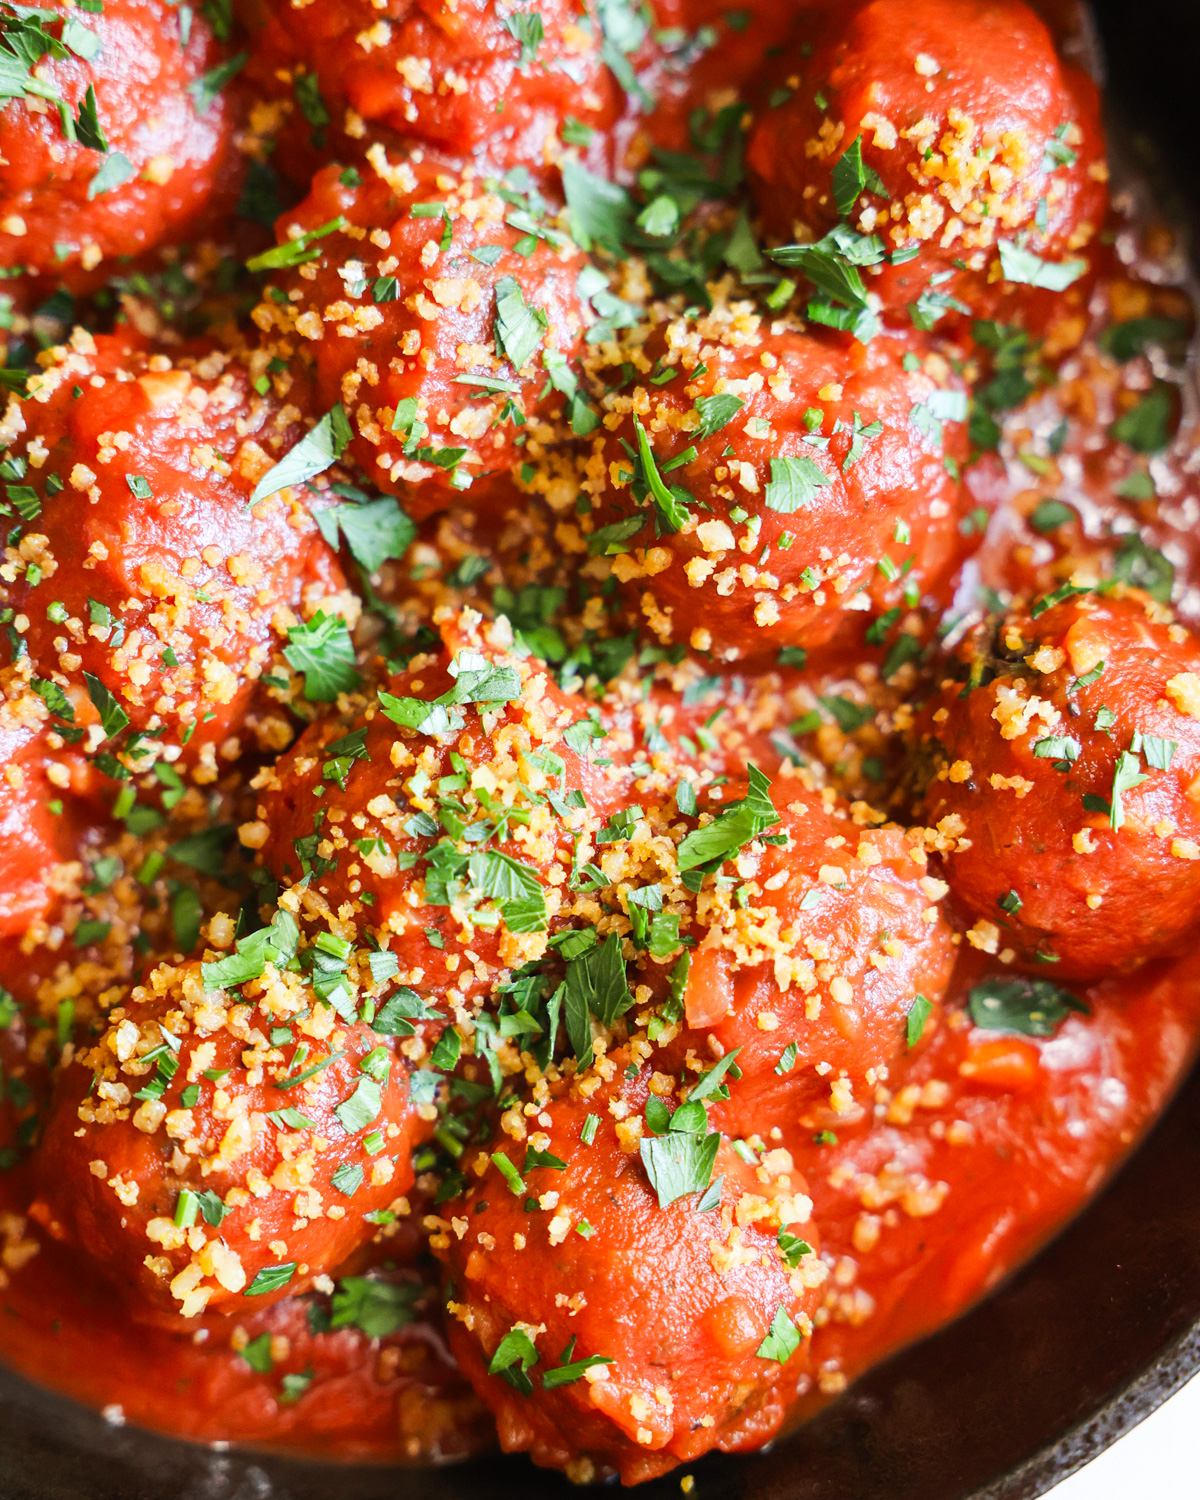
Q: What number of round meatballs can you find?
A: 12